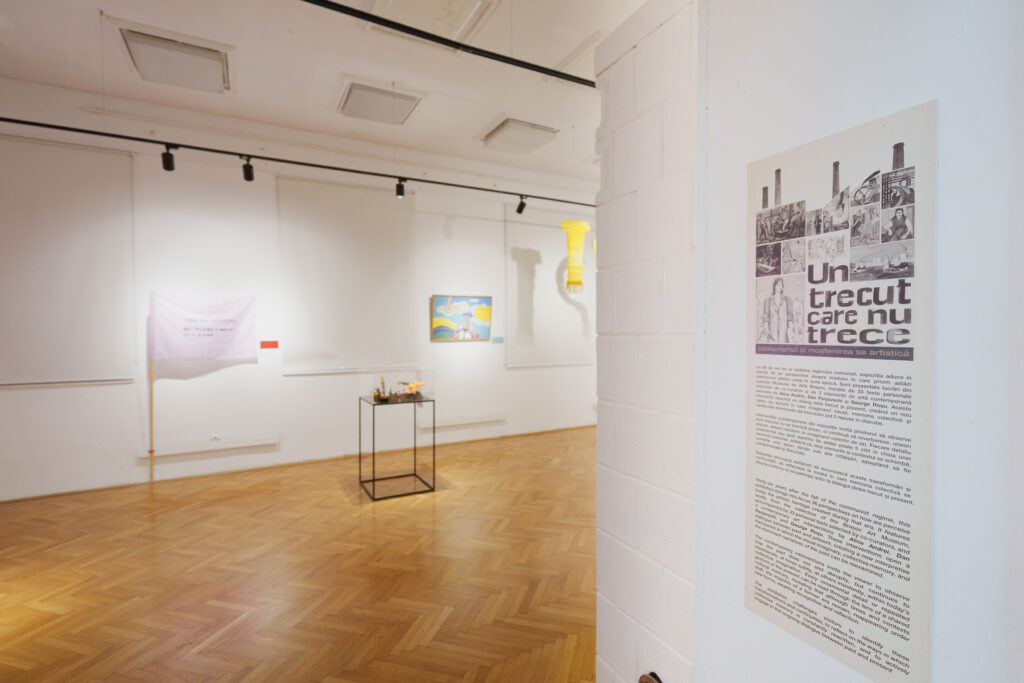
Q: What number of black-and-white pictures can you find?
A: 12